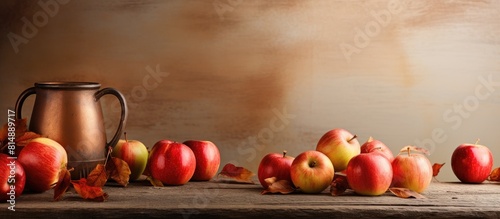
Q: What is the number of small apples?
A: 12